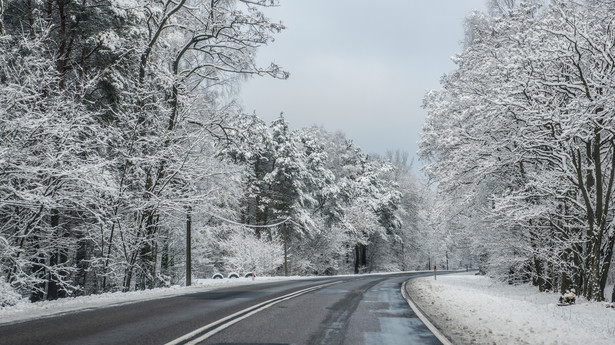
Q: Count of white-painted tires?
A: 3